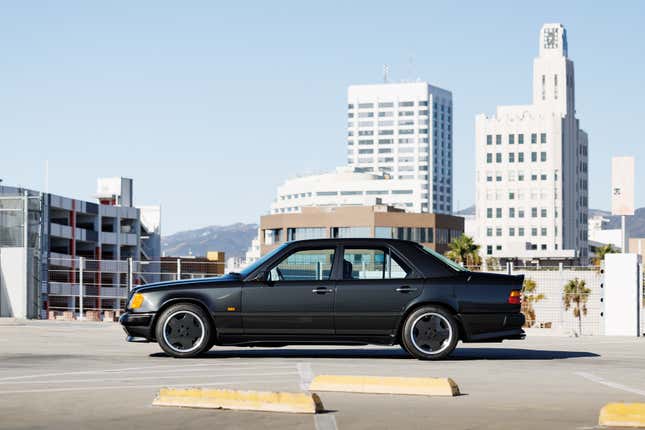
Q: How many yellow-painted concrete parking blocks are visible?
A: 3